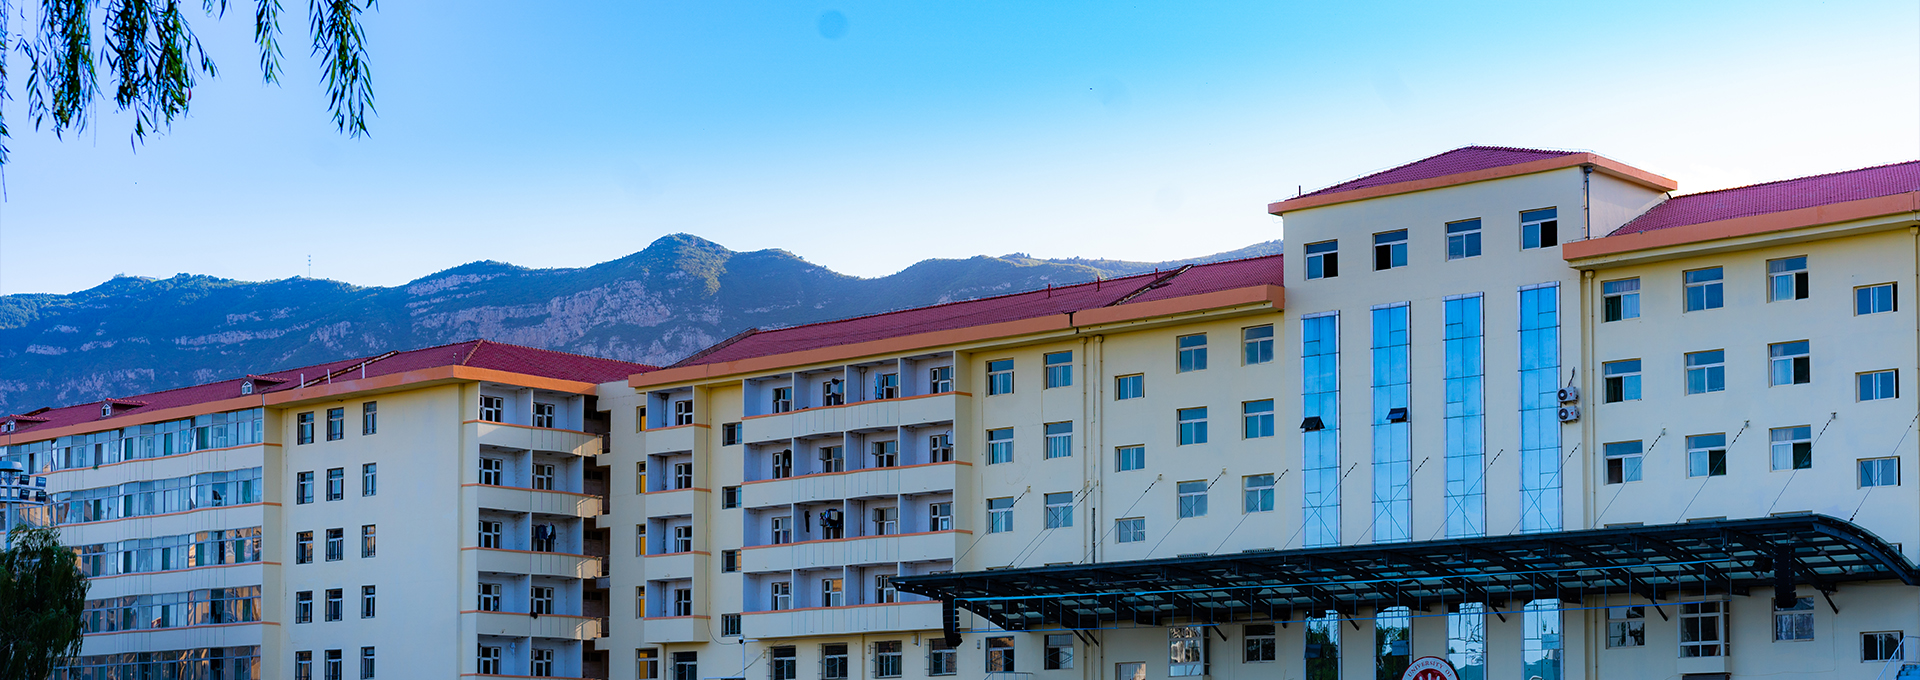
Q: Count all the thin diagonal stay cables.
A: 14